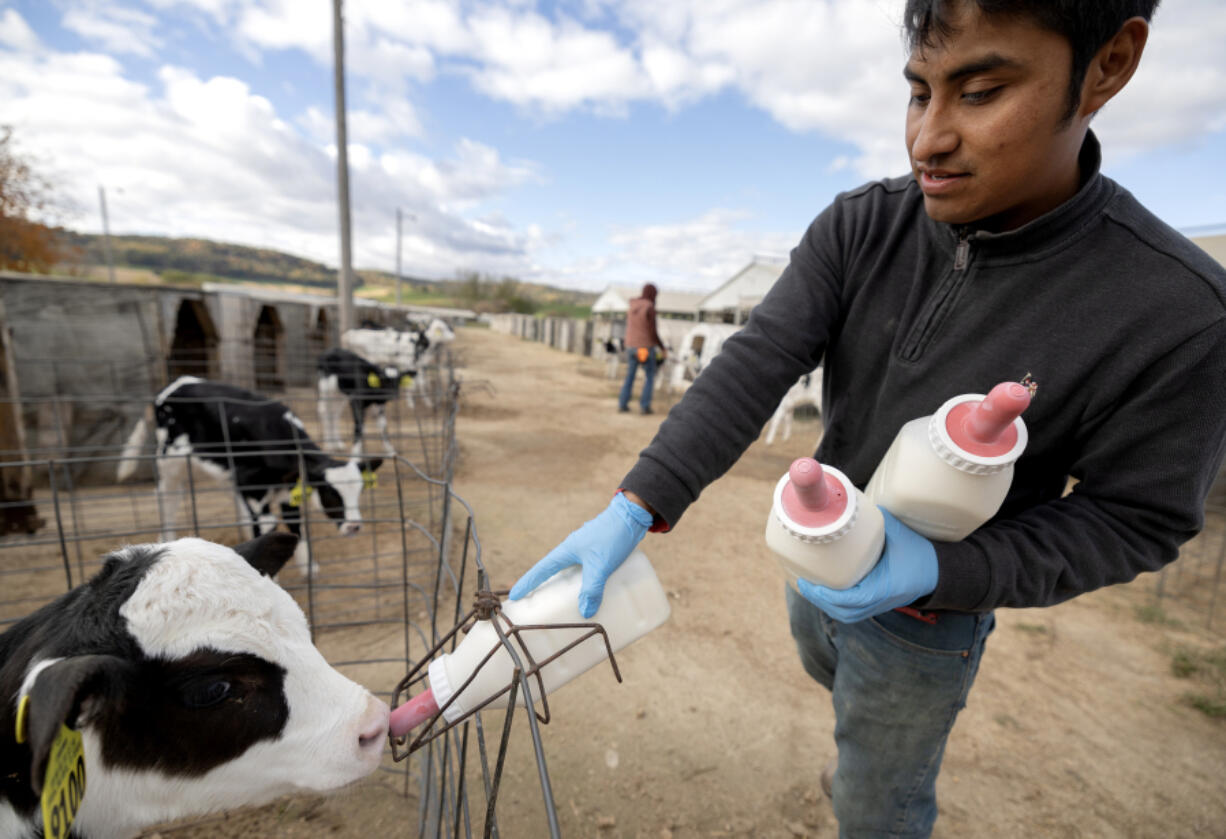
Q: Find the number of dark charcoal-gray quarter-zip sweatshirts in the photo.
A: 1